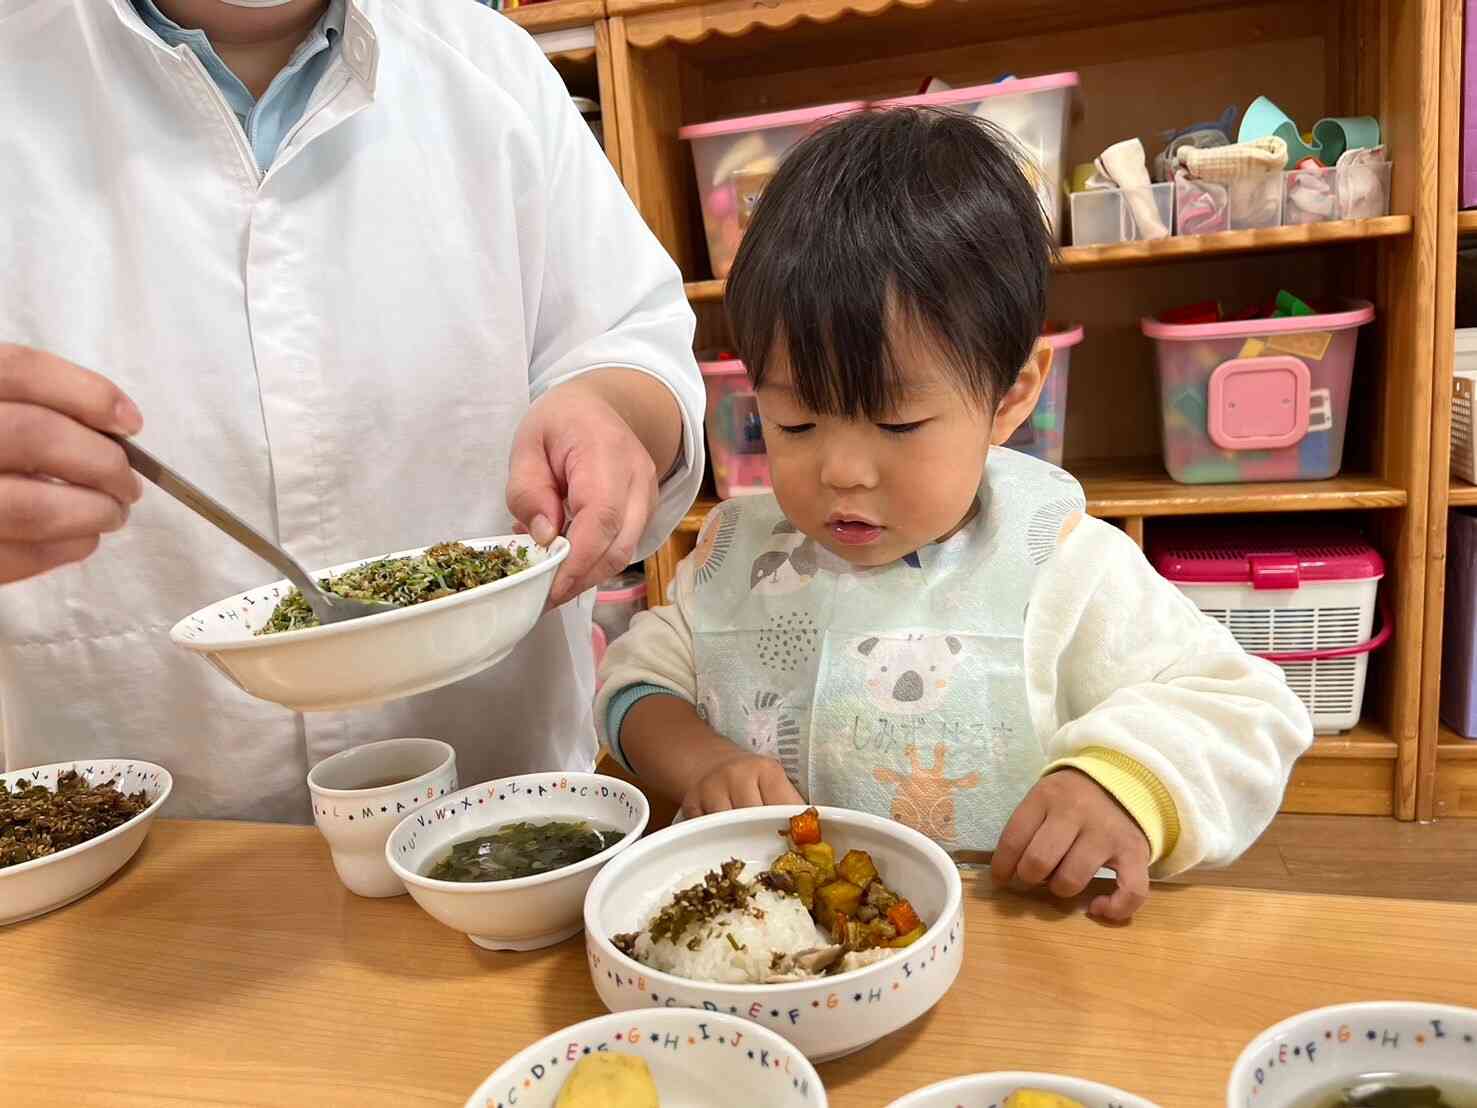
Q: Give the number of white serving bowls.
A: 7